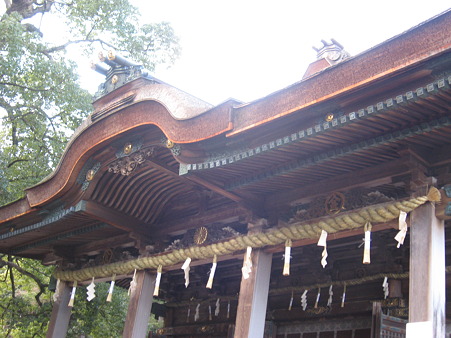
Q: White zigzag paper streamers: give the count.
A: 12